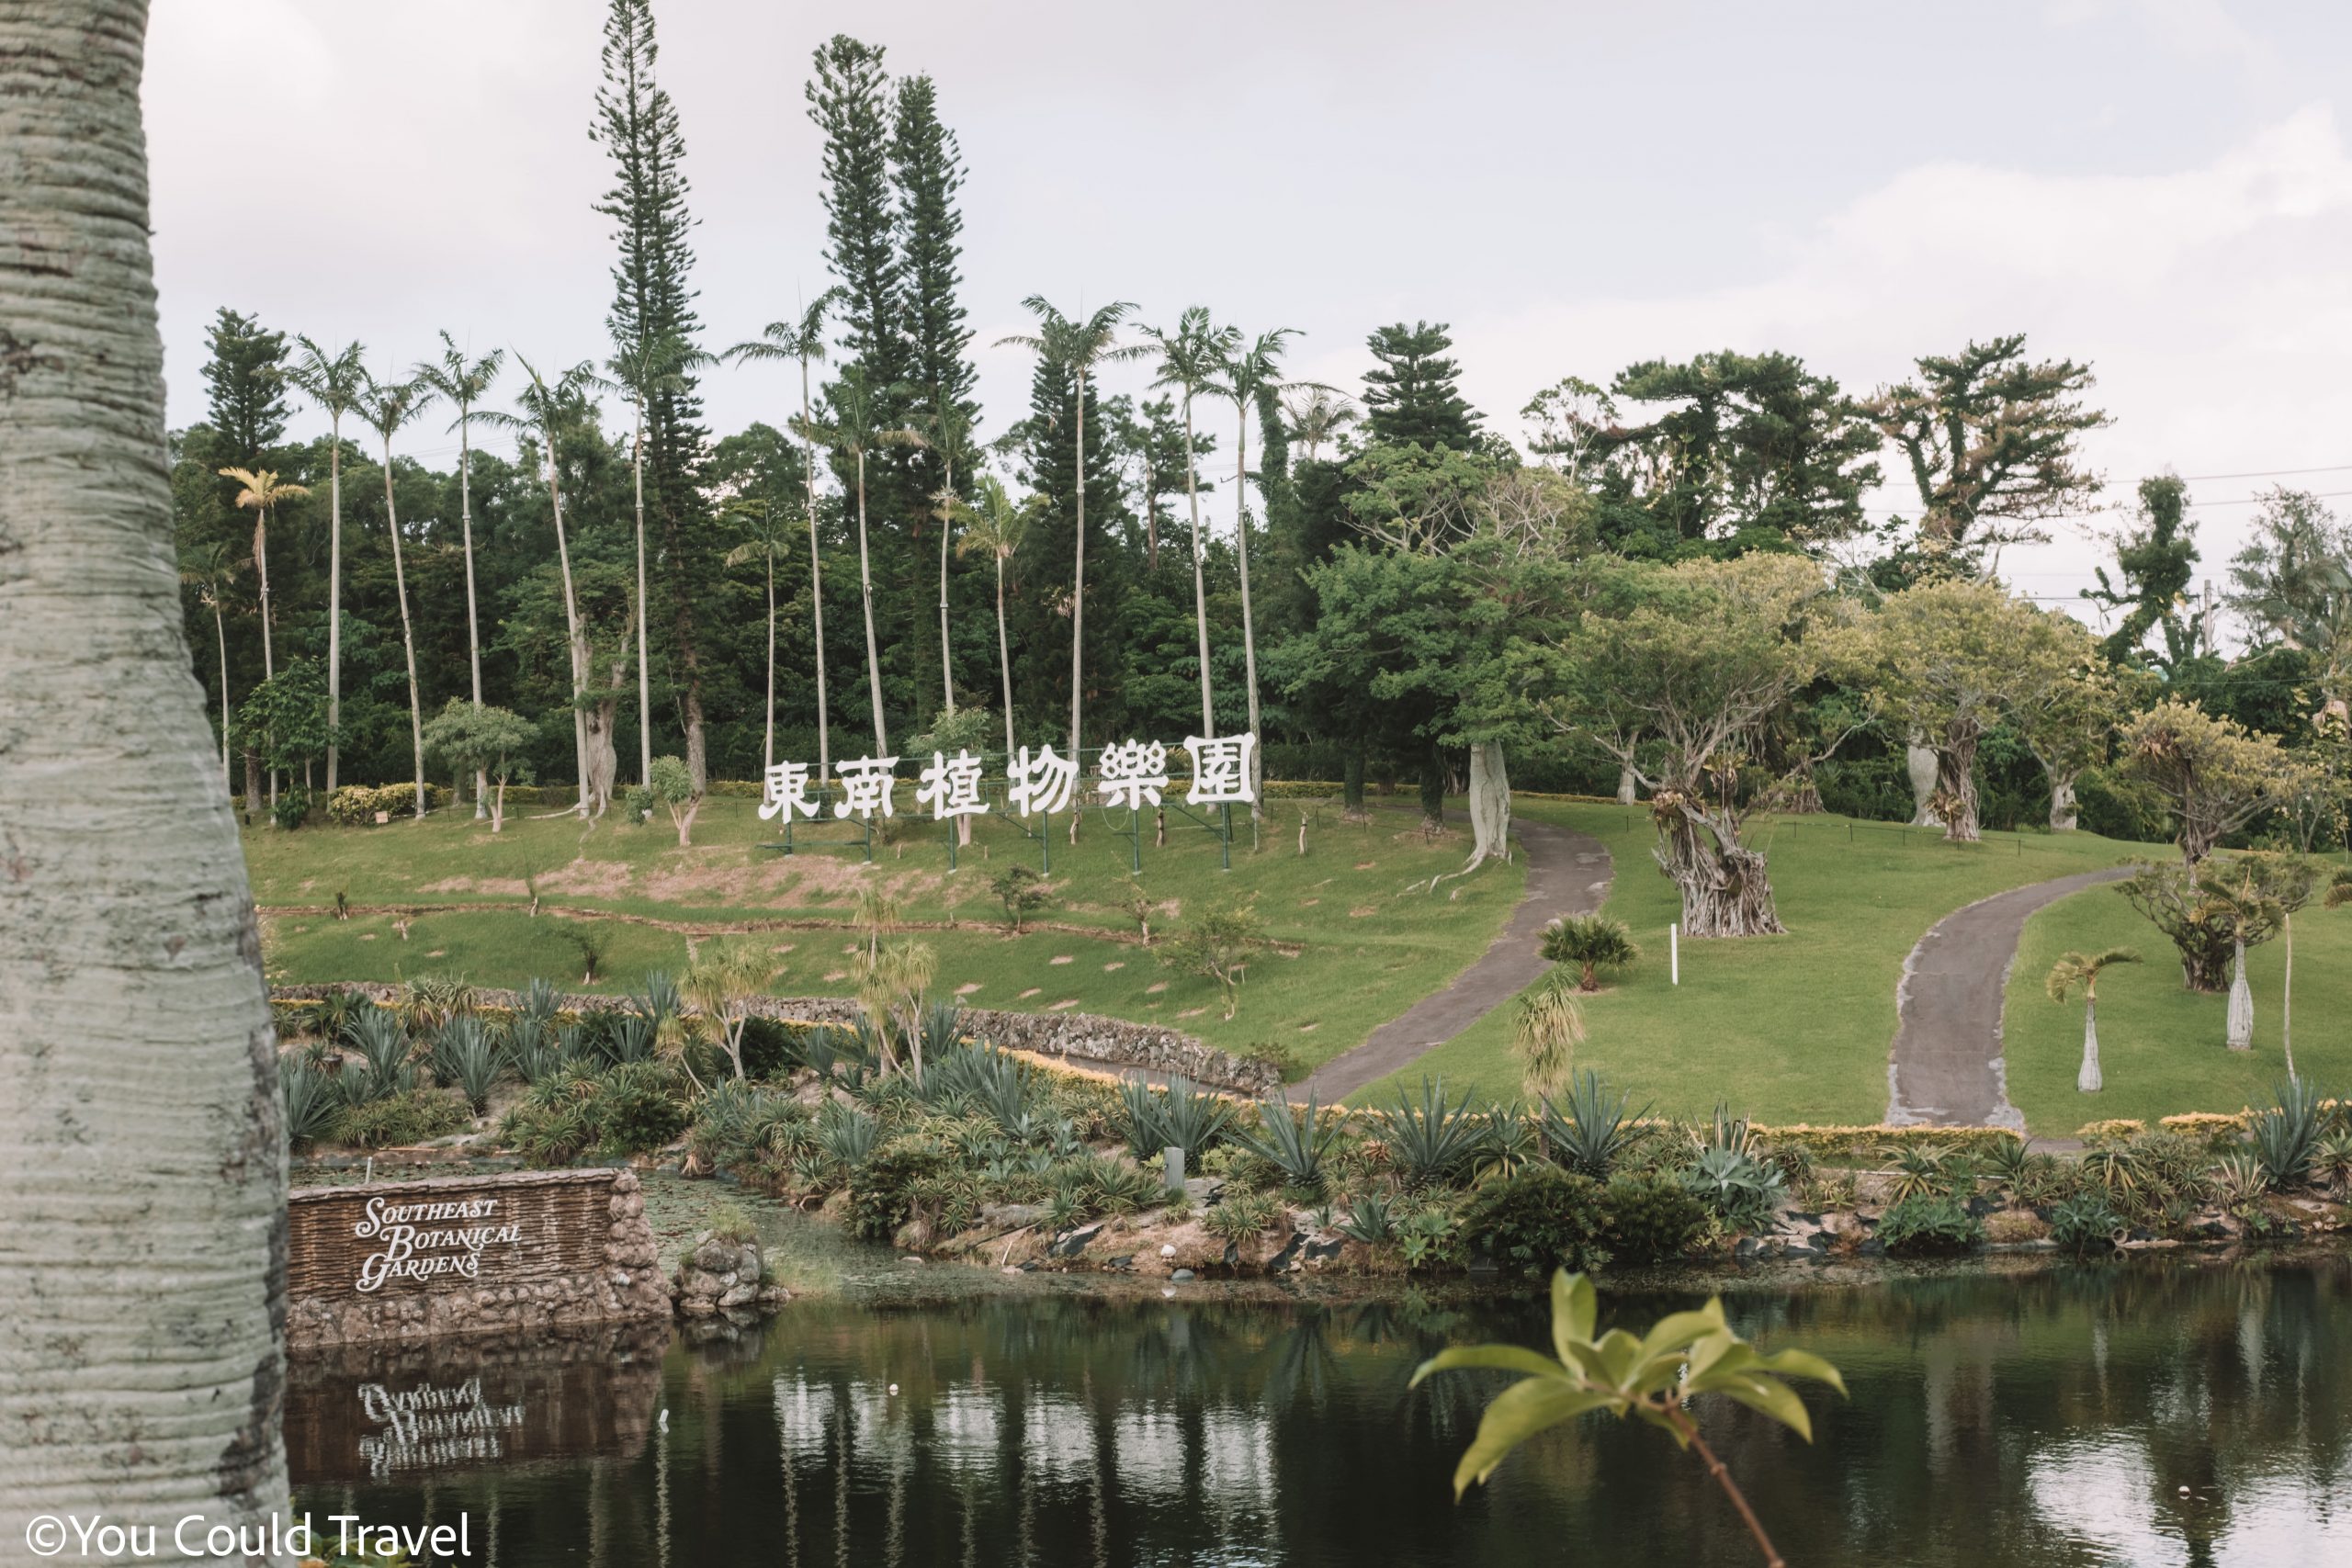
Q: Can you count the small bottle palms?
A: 2